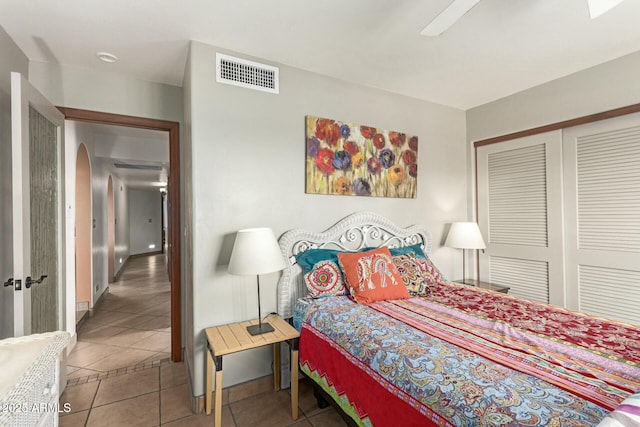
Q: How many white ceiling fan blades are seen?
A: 2